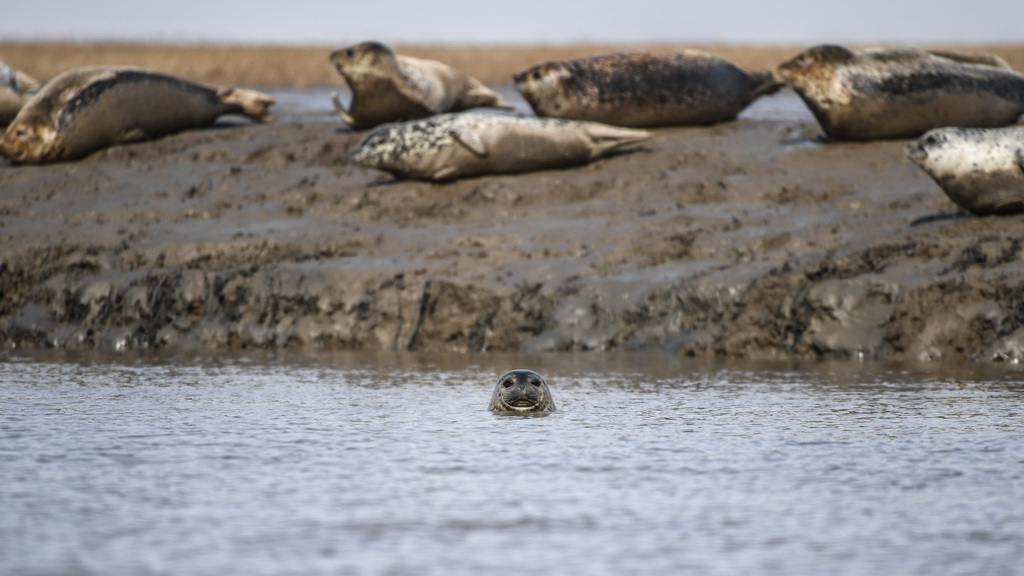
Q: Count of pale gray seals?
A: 2